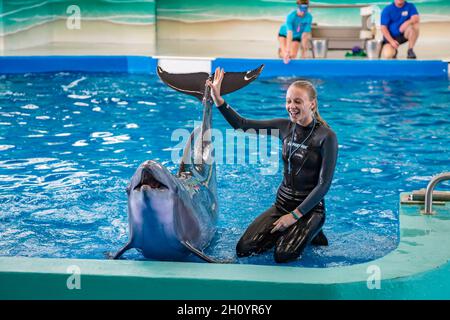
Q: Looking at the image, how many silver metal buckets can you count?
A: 2